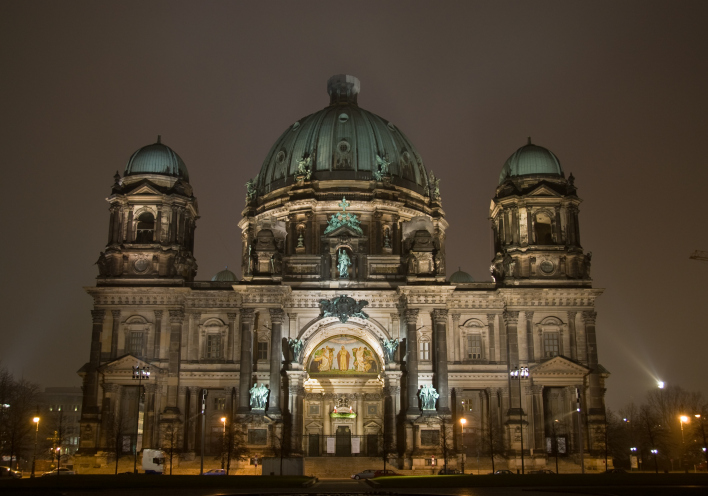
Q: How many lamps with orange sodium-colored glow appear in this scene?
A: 4